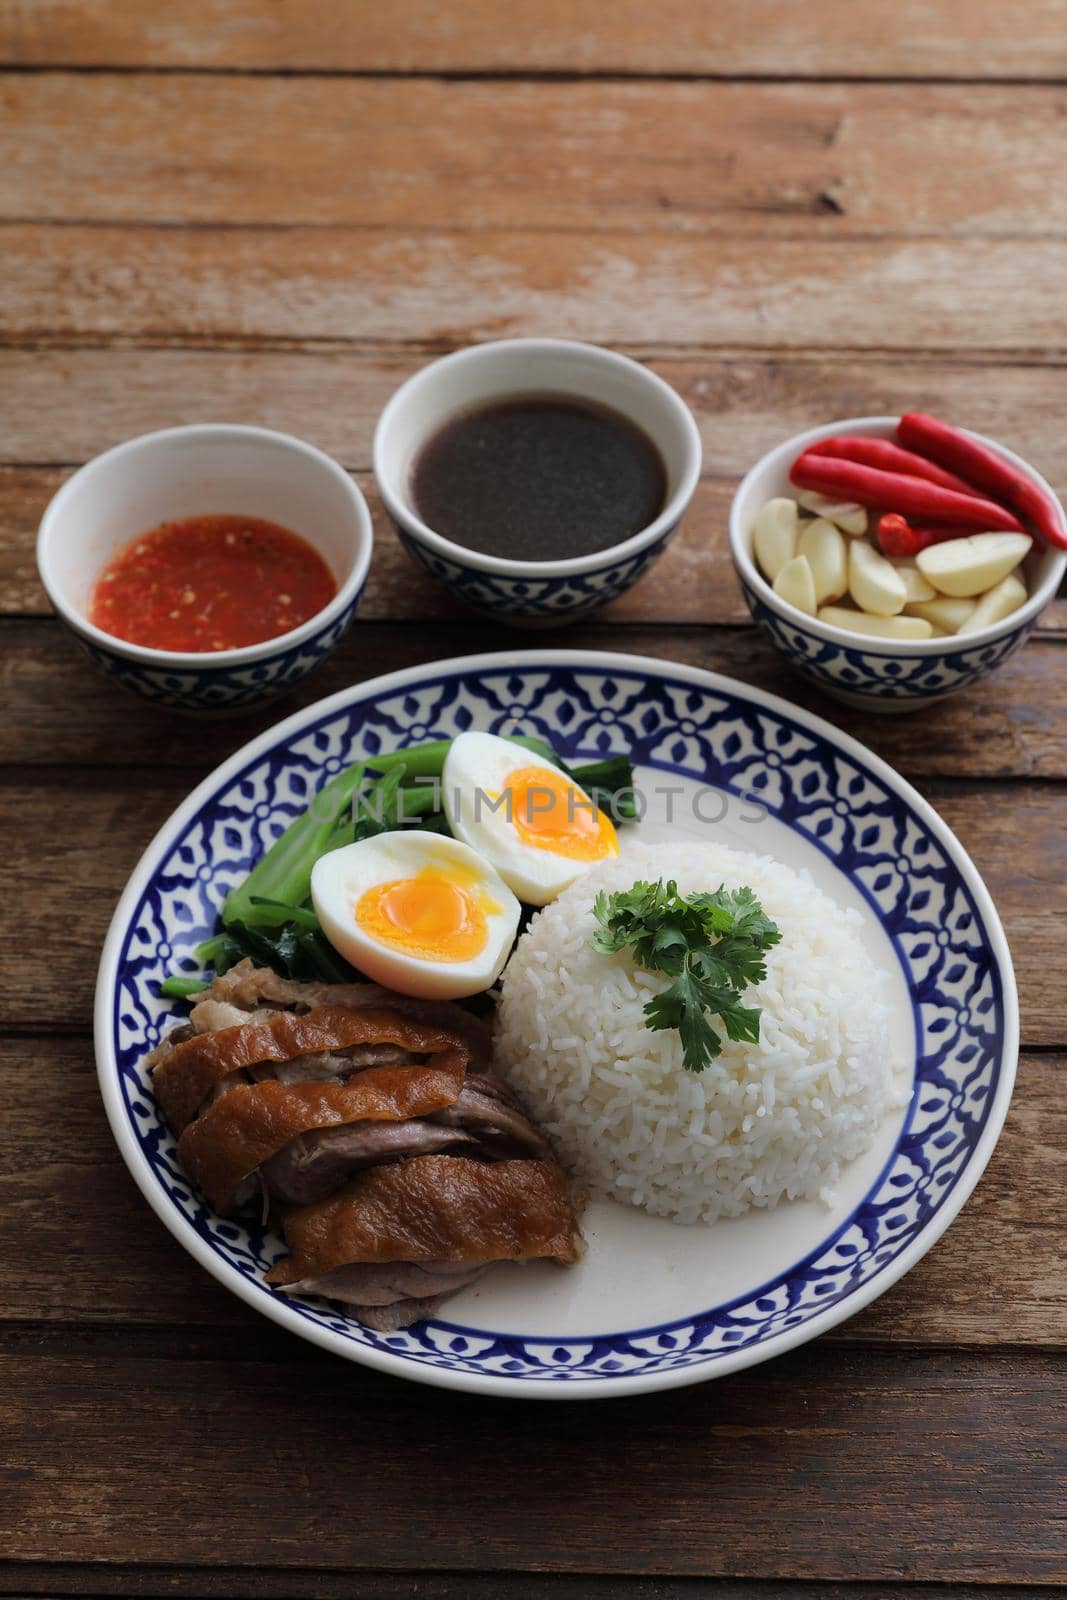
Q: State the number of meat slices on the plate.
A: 3